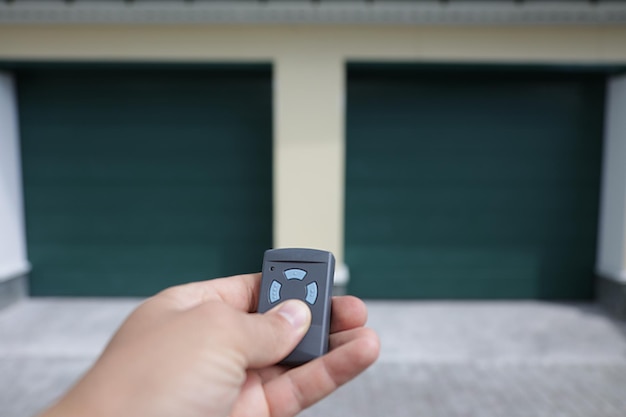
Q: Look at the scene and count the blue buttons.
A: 3